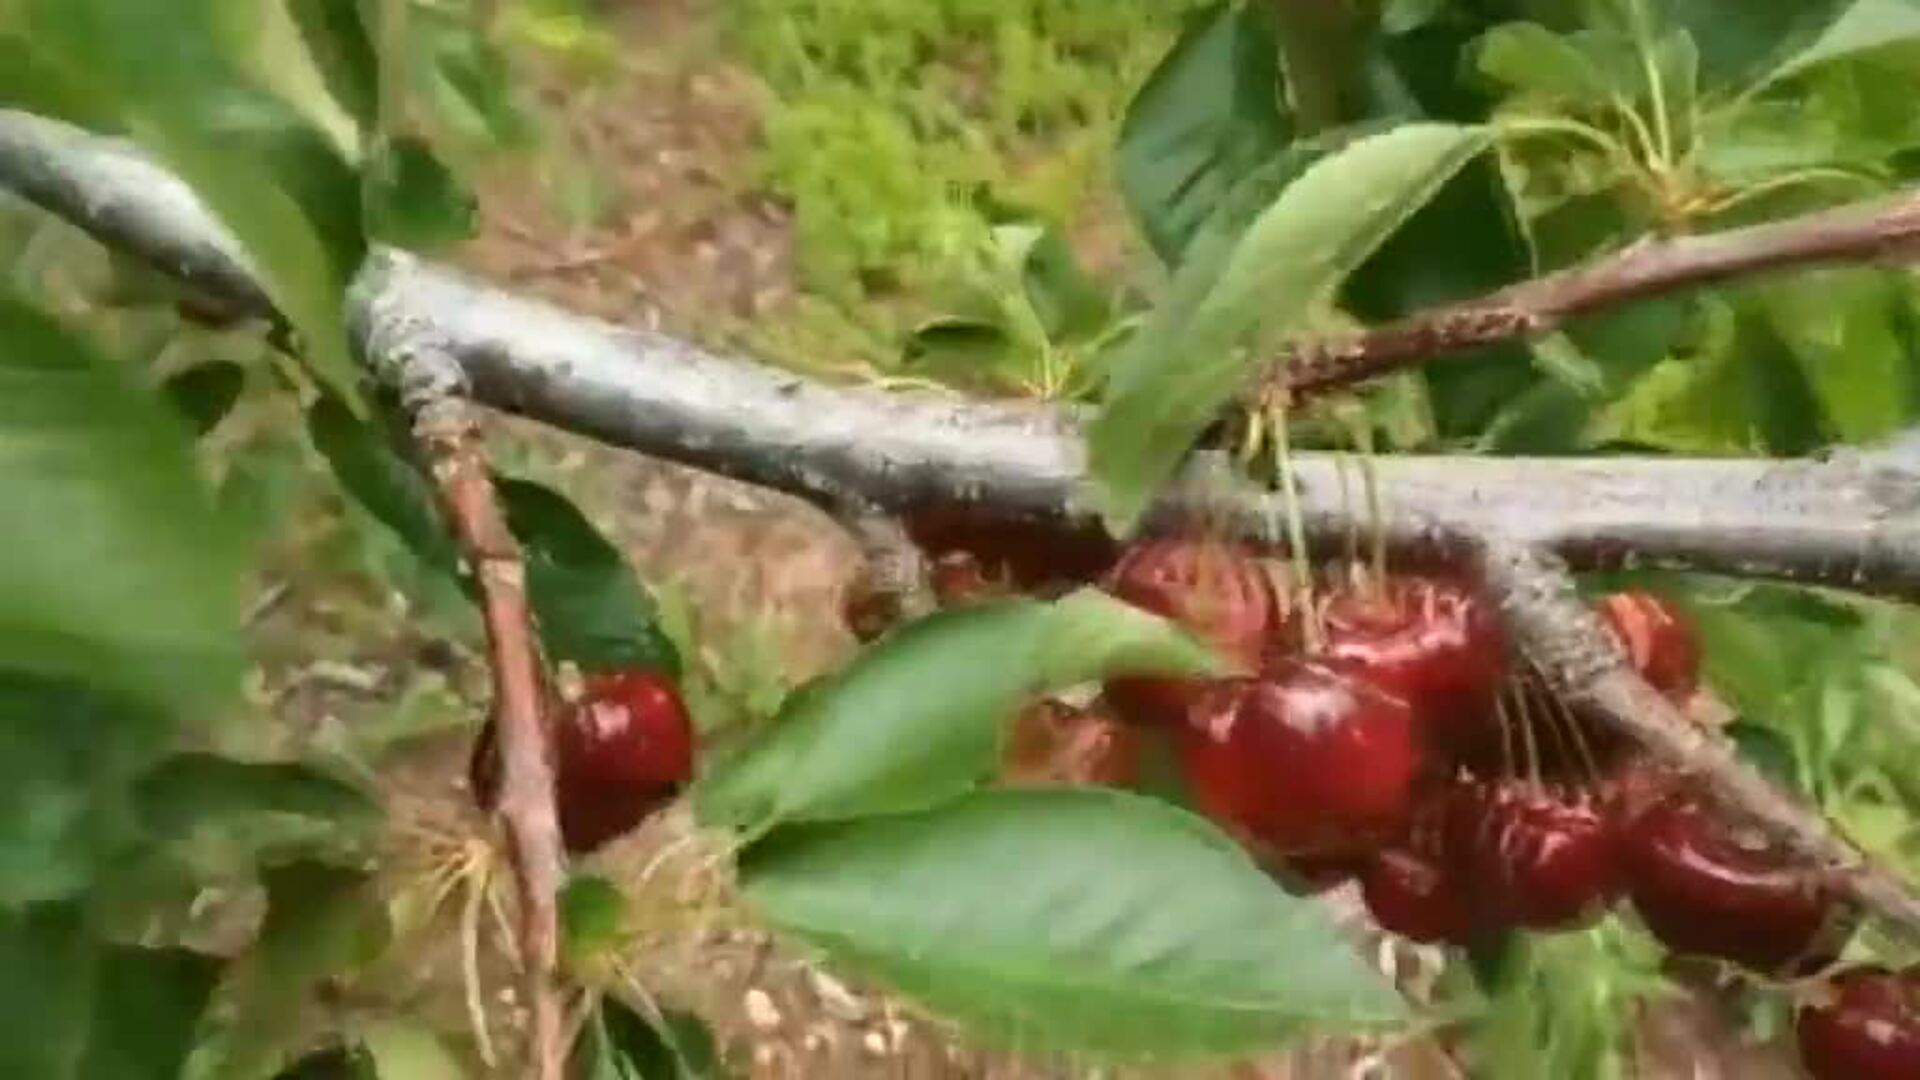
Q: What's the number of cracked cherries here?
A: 0